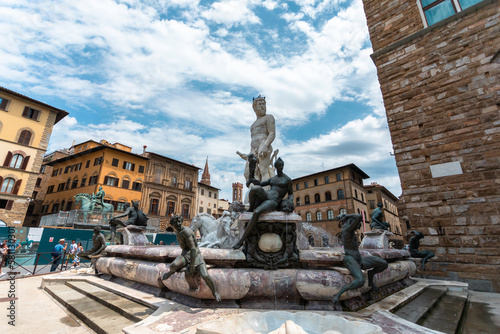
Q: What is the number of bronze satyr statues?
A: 4